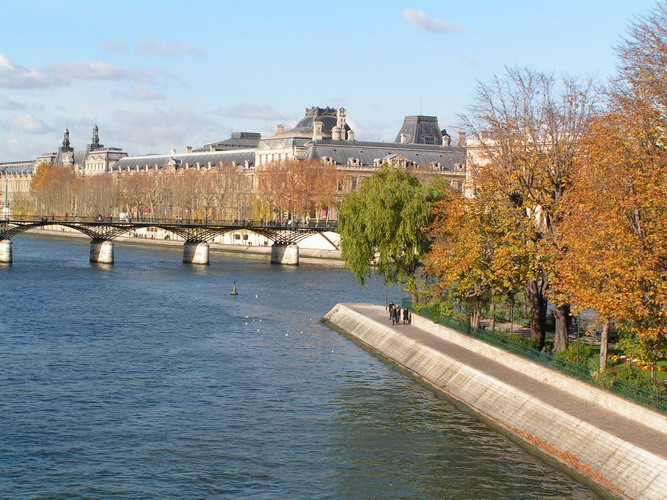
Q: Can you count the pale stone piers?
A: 4